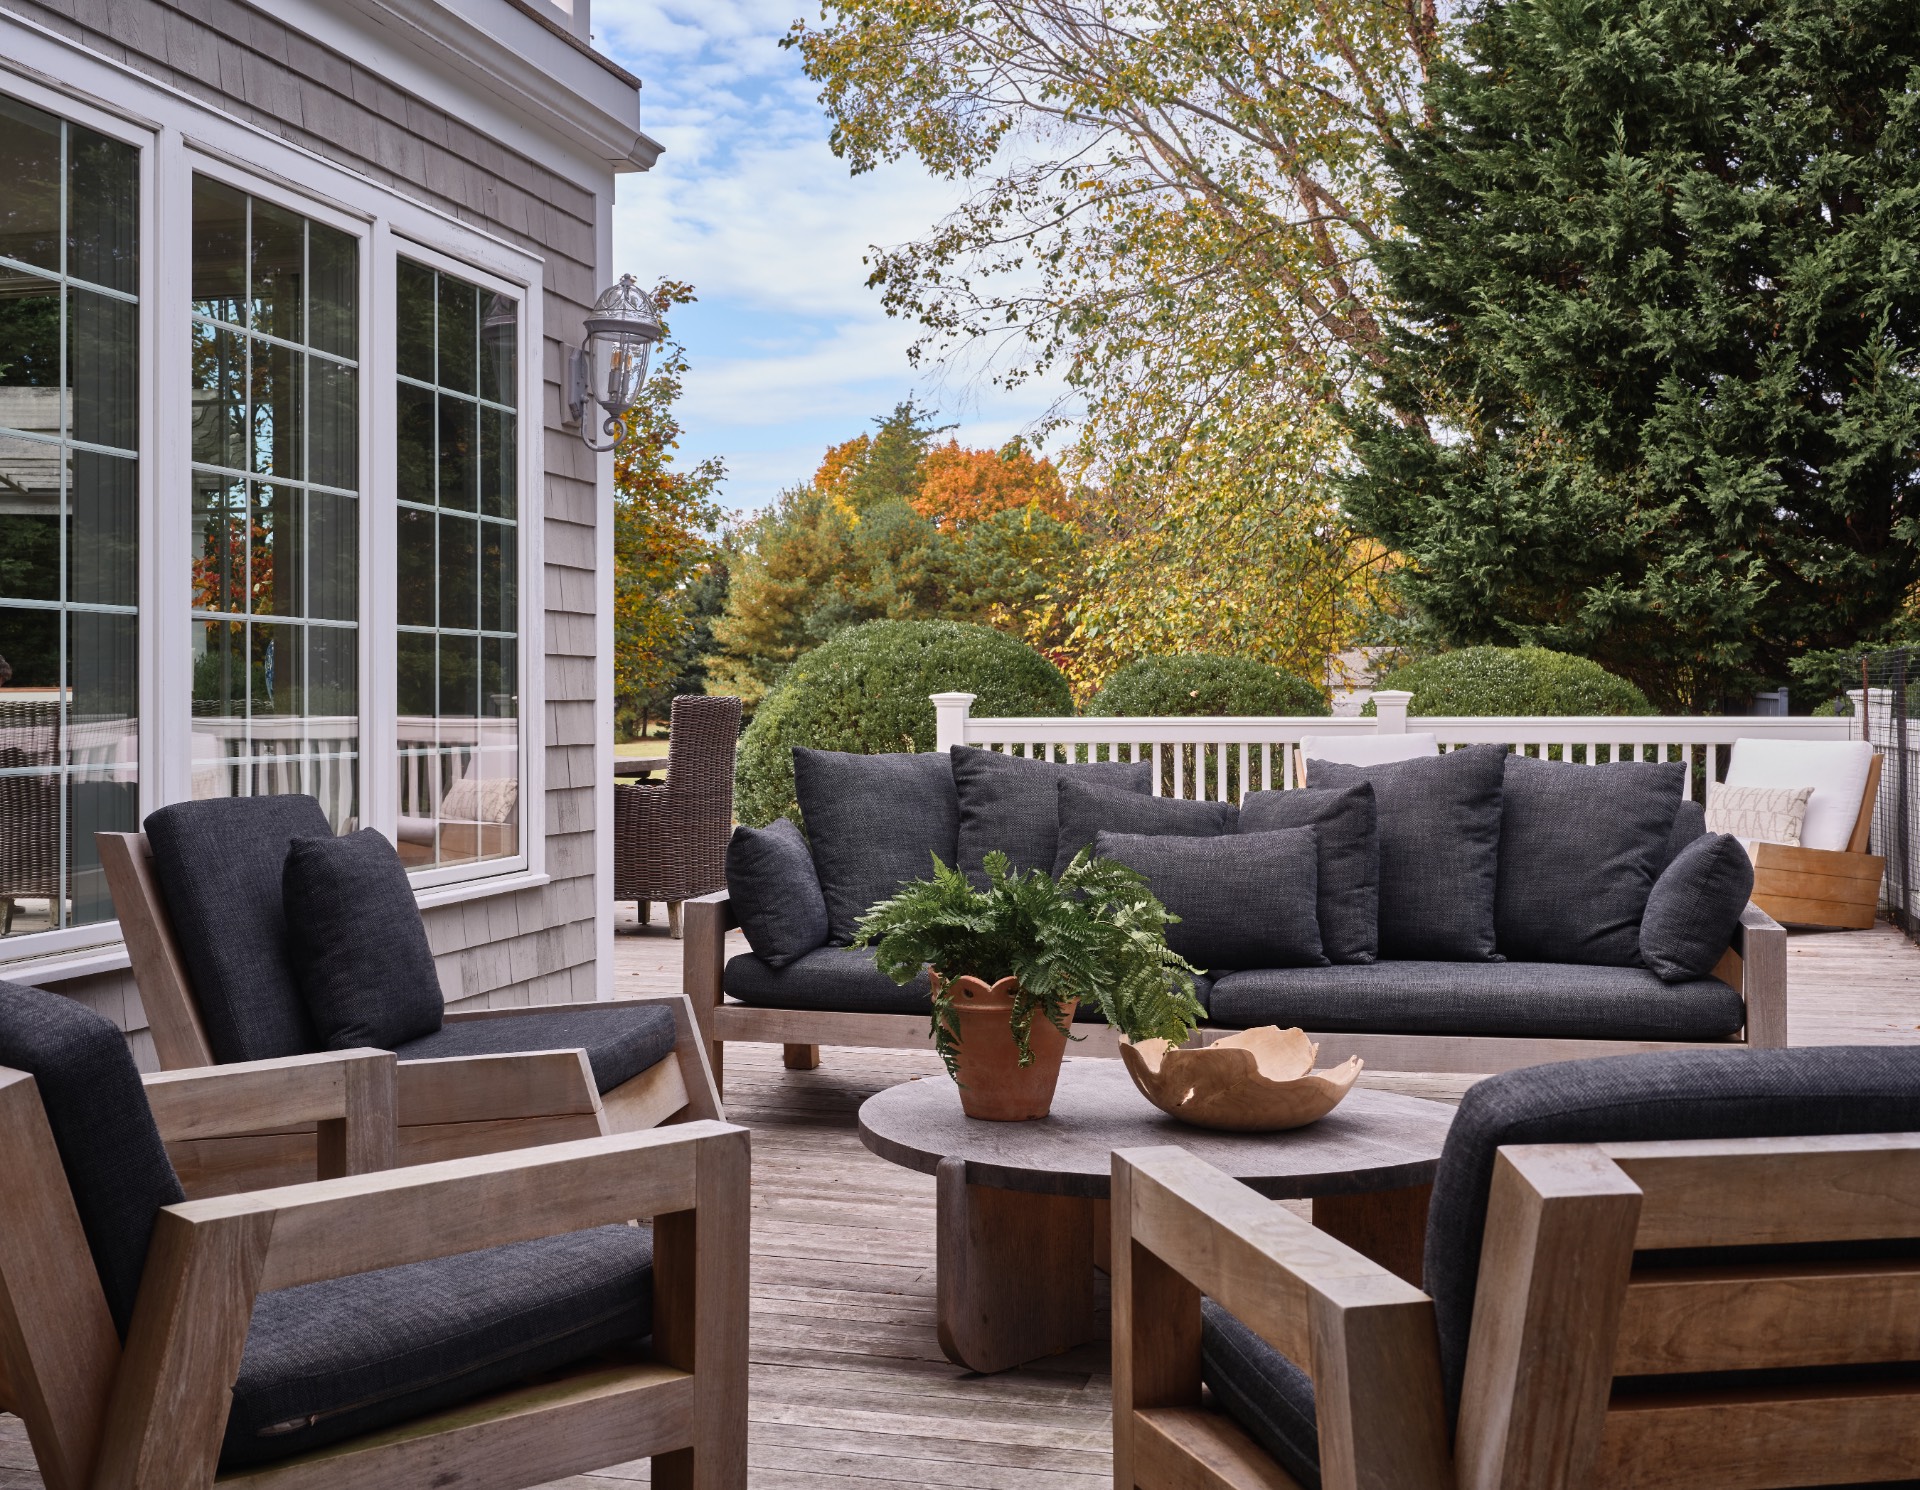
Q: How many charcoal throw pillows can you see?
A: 10